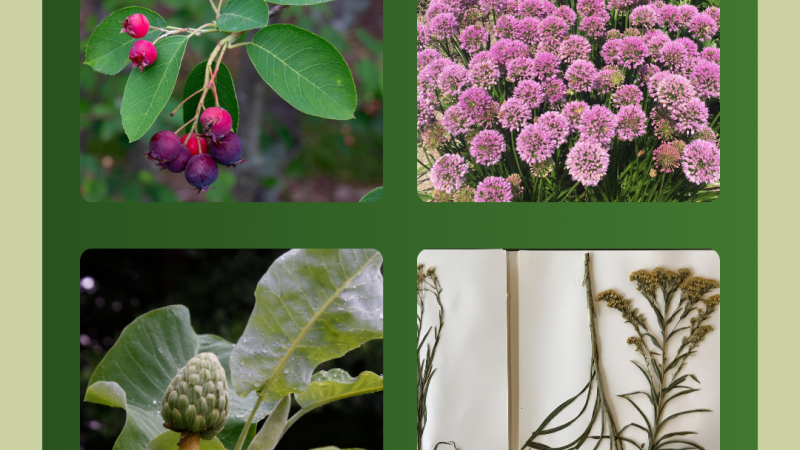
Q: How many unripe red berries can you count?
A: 4